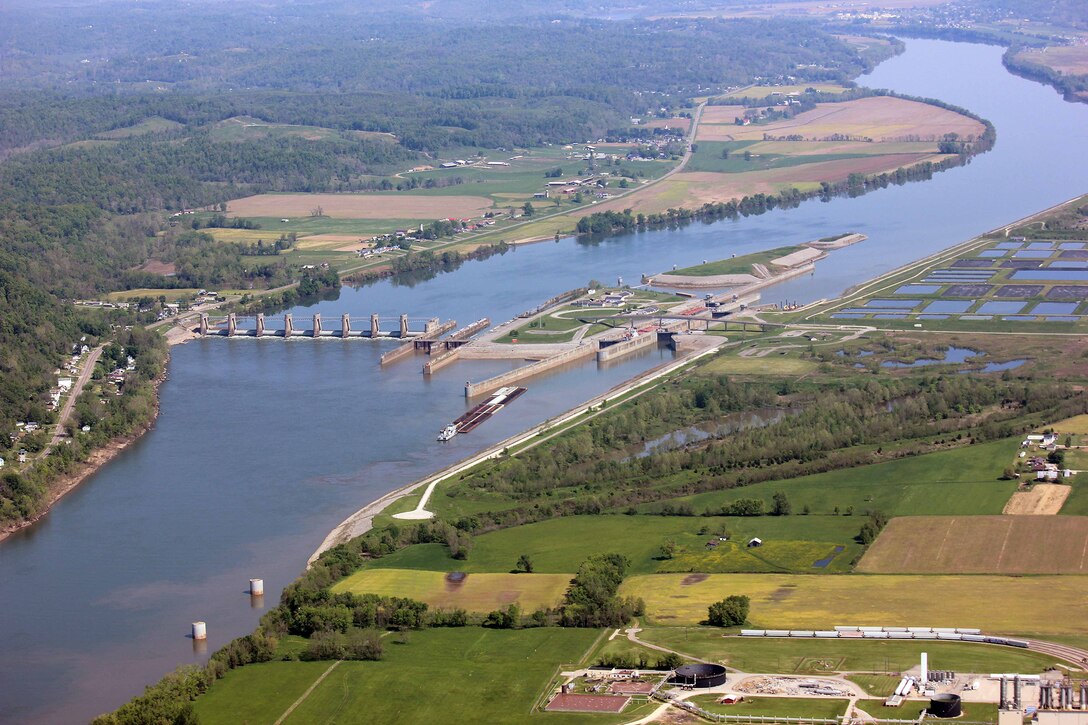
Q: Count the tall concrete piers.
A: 8